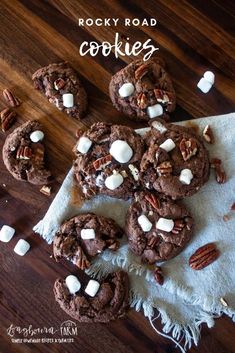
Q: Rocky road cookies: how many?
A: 8